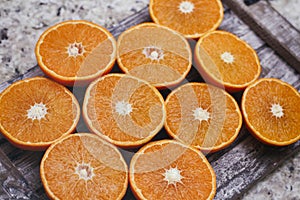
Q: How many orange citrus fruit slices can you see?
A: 10